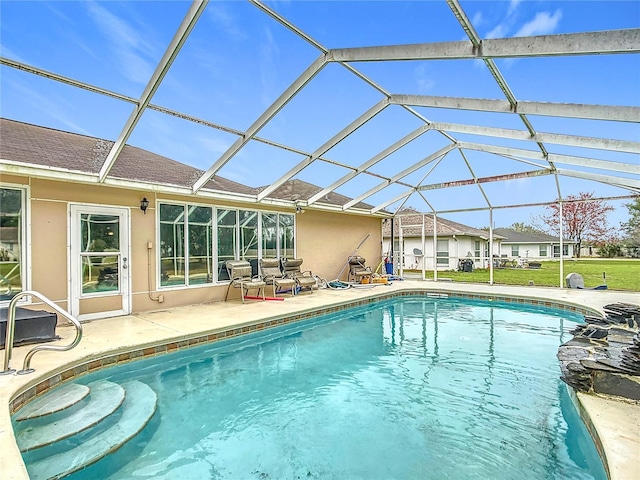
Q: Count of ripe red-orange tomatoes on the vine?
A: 0